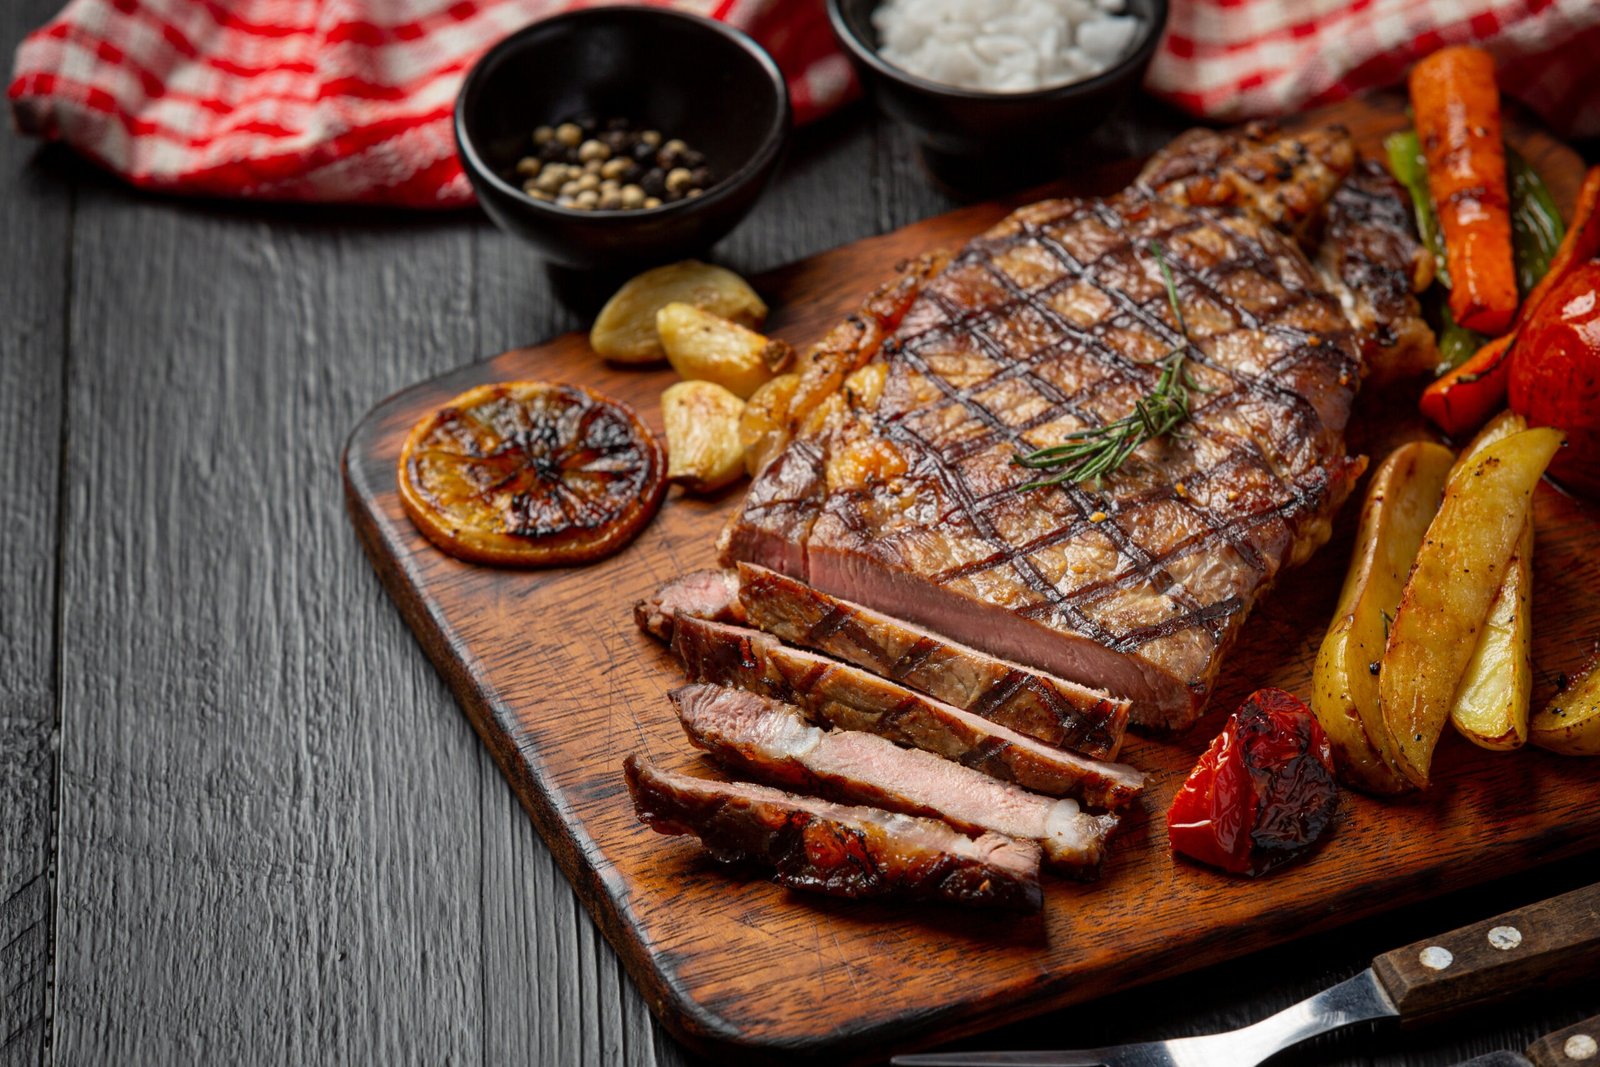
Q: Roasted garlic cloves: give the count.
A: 3